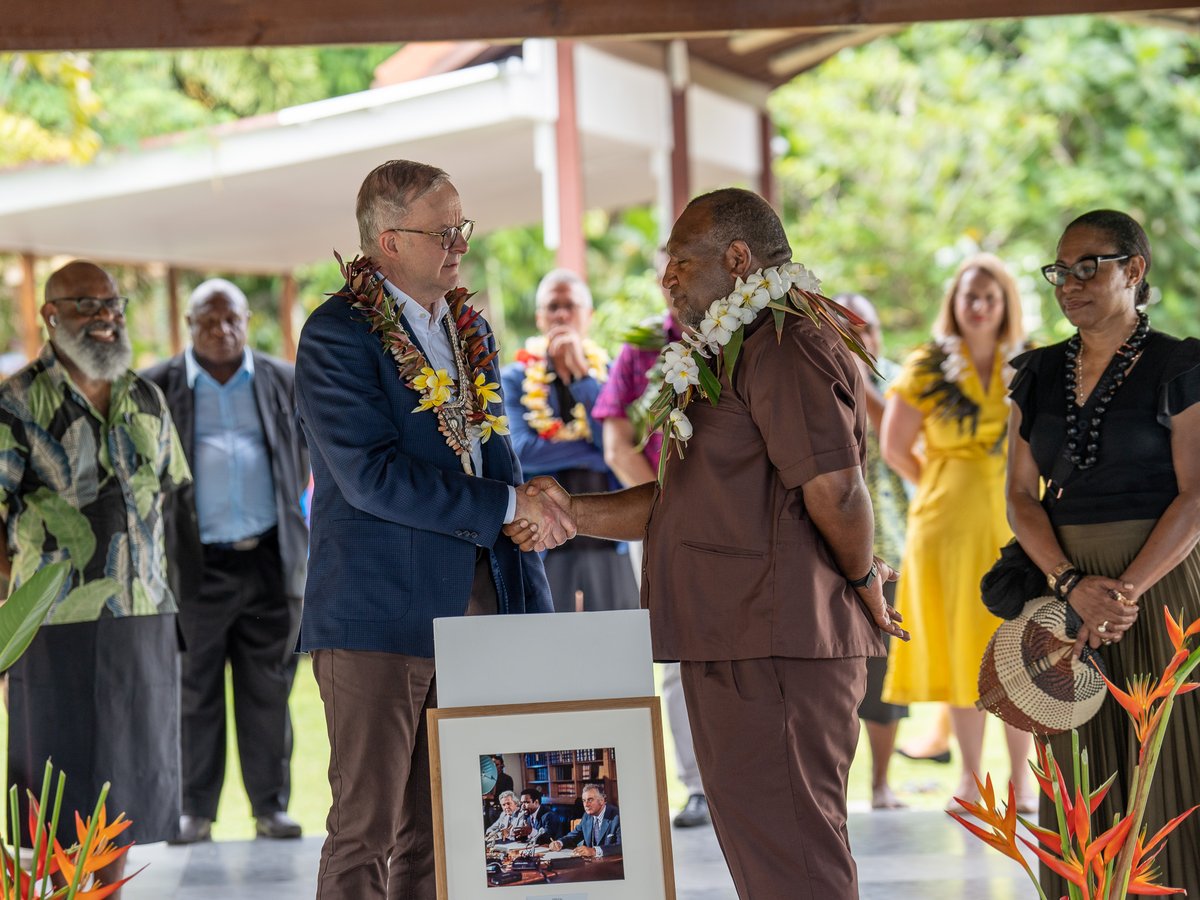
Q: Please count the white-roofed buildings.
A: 1